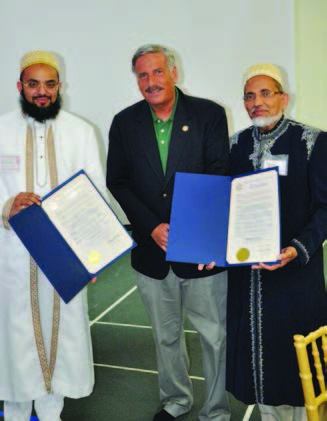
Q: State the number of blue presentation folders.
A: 2